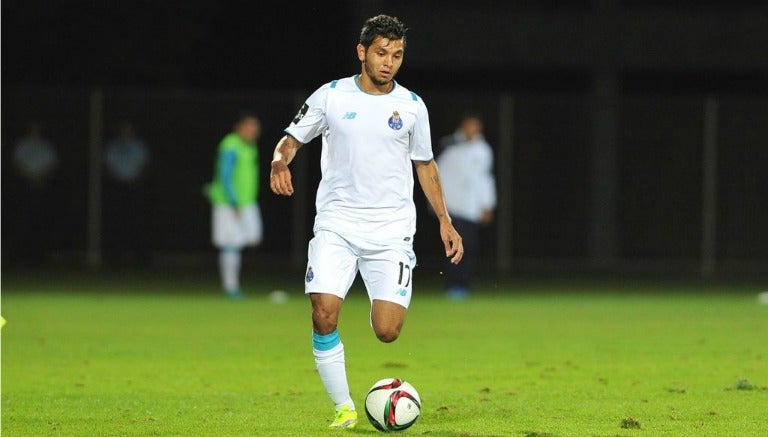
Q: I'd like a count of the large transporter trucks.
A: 0